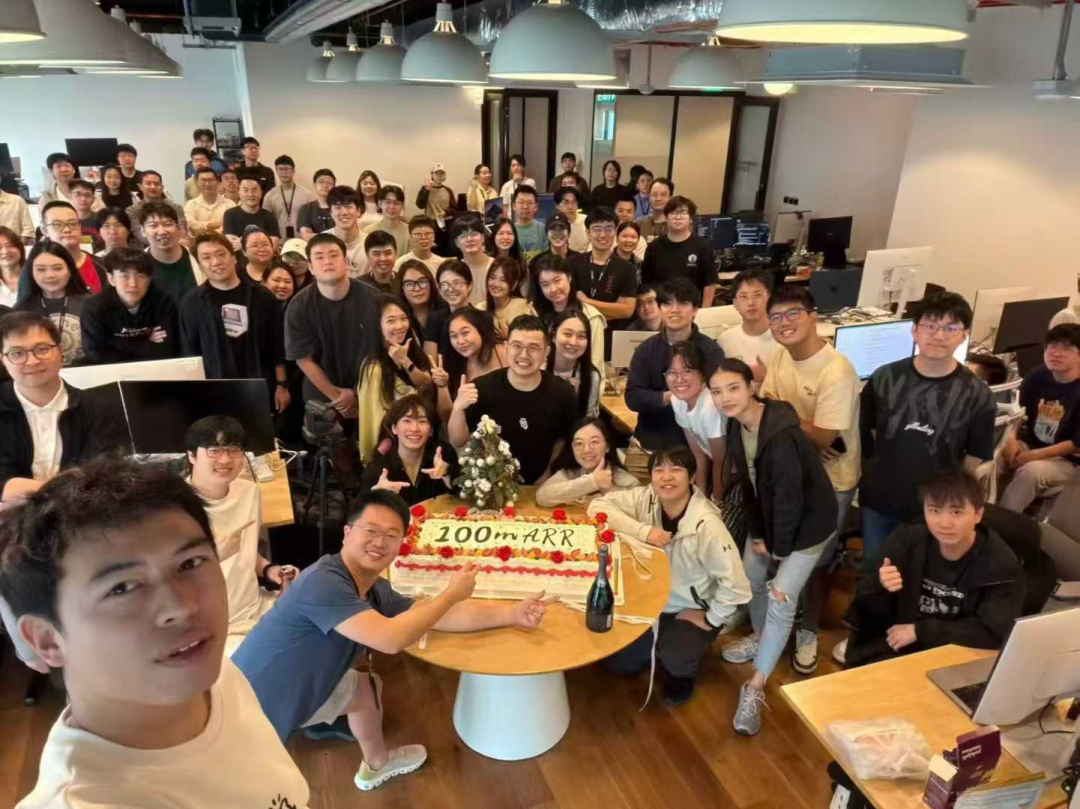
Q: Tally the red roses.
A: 12